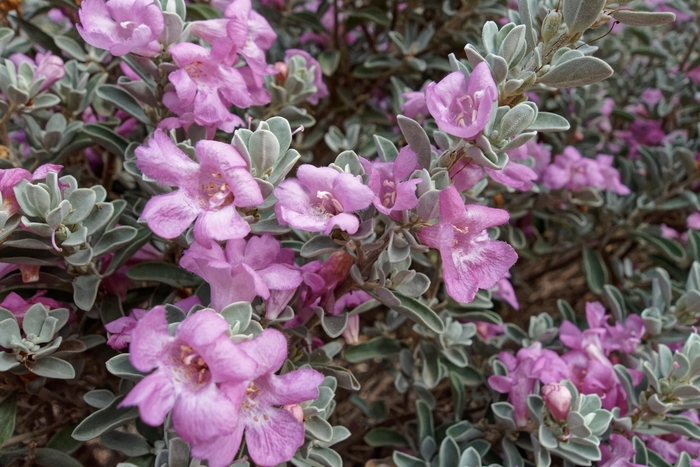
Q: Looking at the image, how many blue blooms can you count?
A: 0